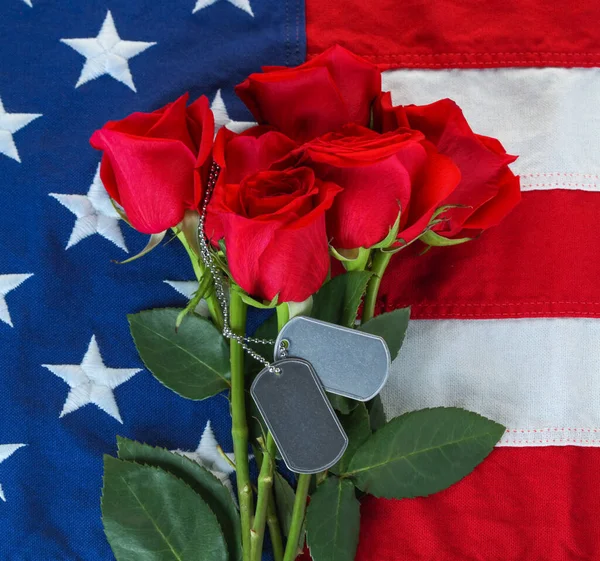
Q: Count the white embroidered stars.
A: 11